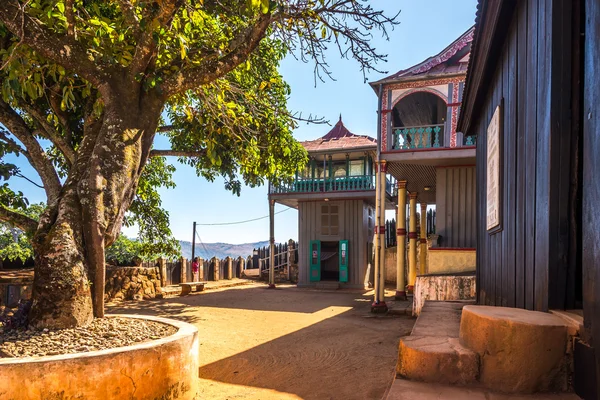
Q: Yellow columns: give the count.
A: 4